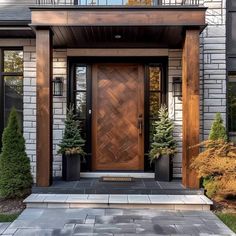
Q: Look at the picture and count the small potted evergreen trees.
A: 2